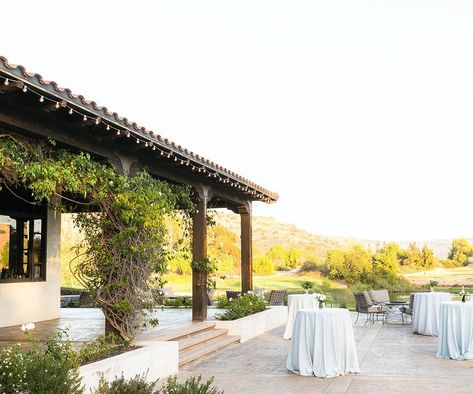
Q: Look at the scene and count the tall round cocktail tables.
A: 4